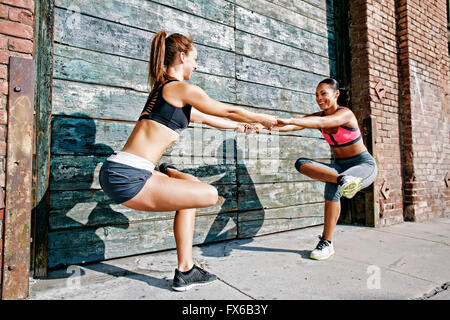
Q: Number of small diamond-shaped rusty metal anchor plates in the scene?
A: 3